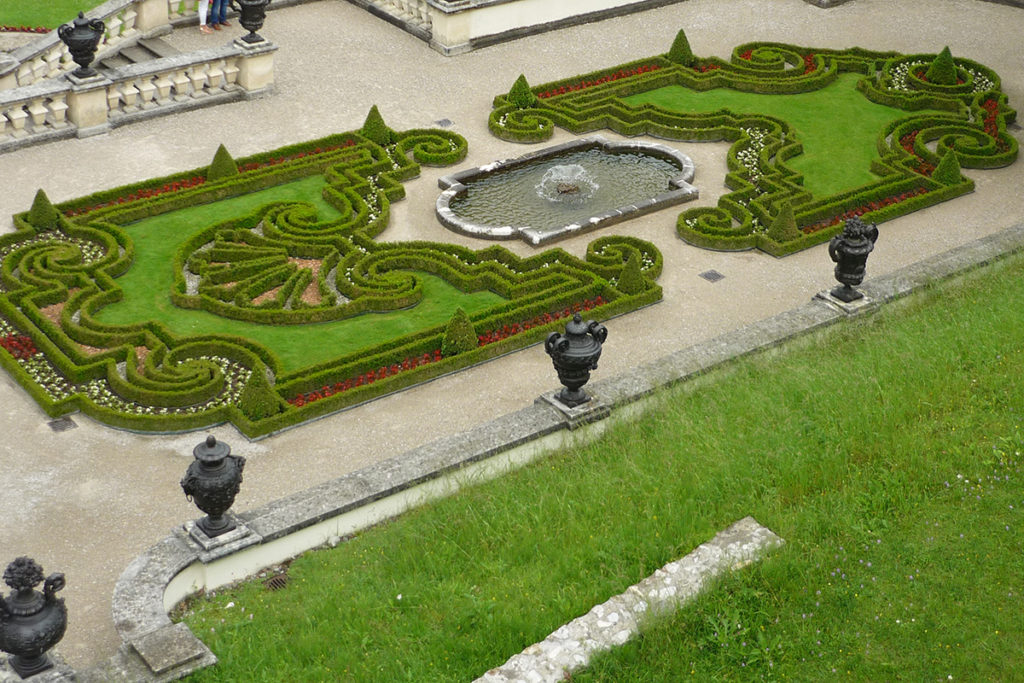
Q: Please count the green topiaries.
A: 11